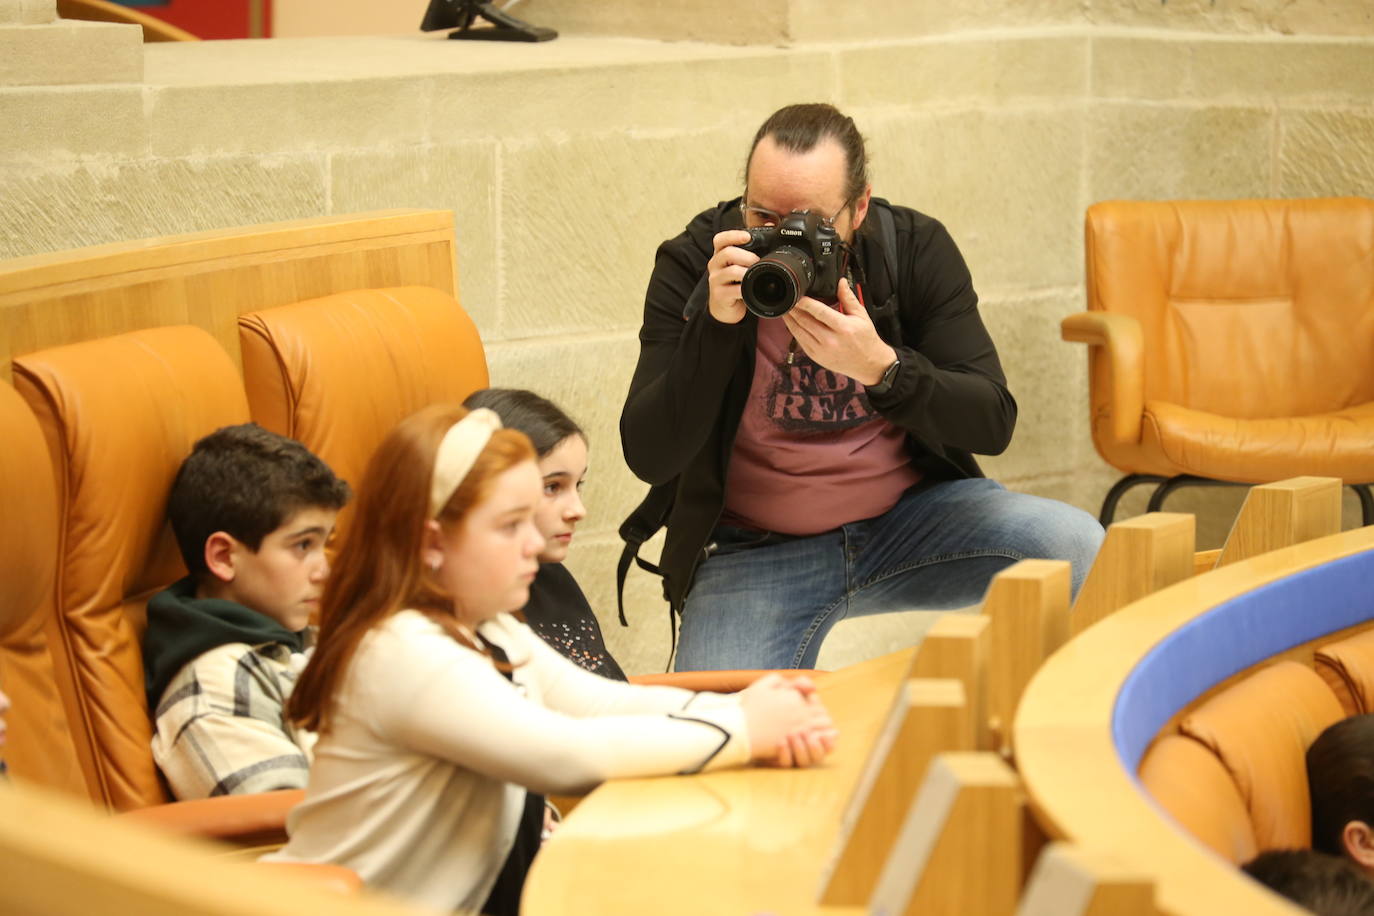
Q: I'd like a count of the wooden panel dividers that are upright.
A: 7